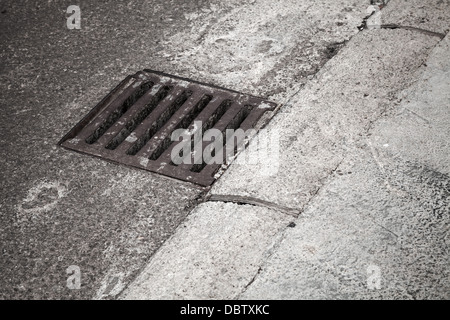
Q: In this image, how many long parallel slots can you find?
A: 6